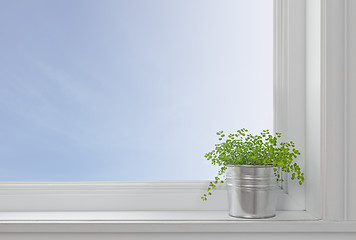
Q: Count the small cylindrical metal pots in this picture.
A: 1